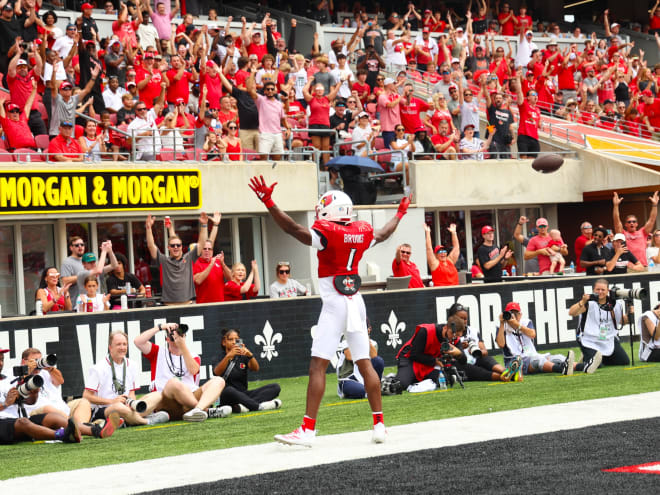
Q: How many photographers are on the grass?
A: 11